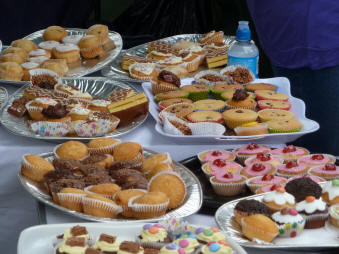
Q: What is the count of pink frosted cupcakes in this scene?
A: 13